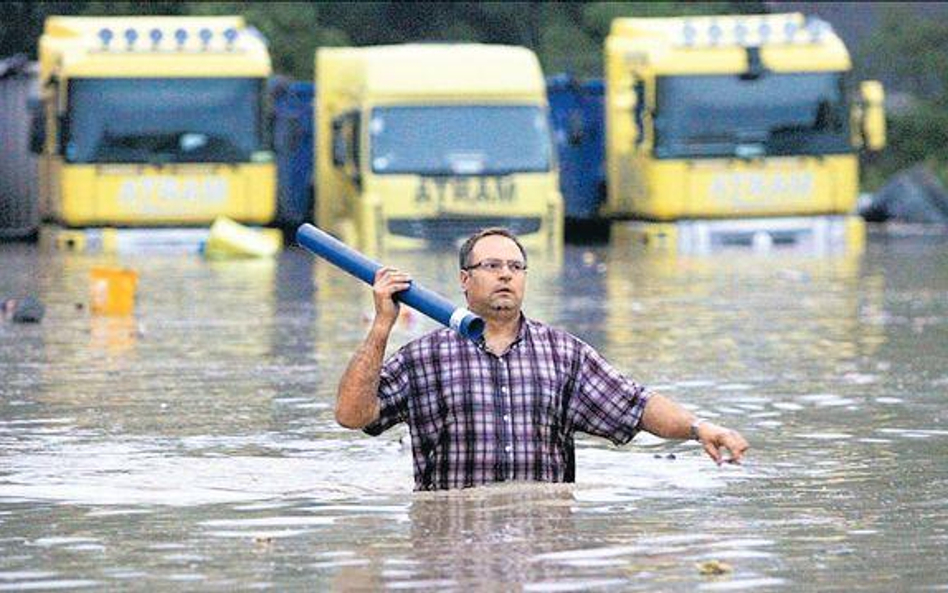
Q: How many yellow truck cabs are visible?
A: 3